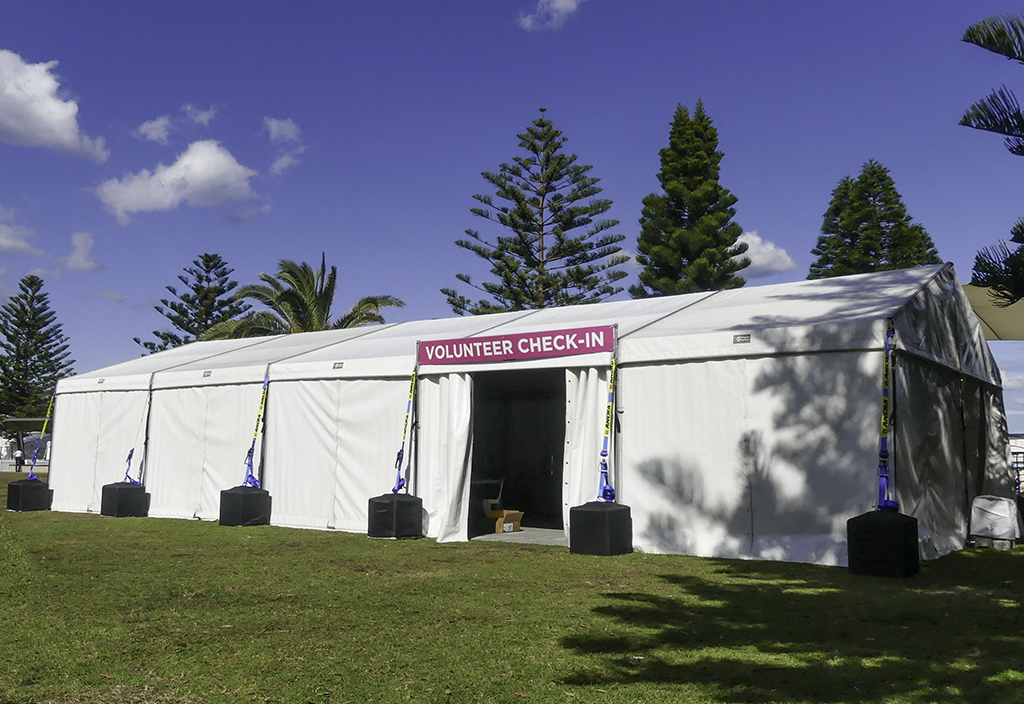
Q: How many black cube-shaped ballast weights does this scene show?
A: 6